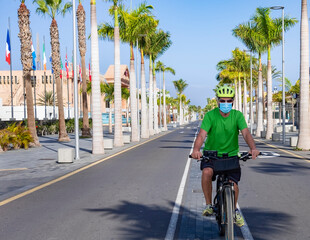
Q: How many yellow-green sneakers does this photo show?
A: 2